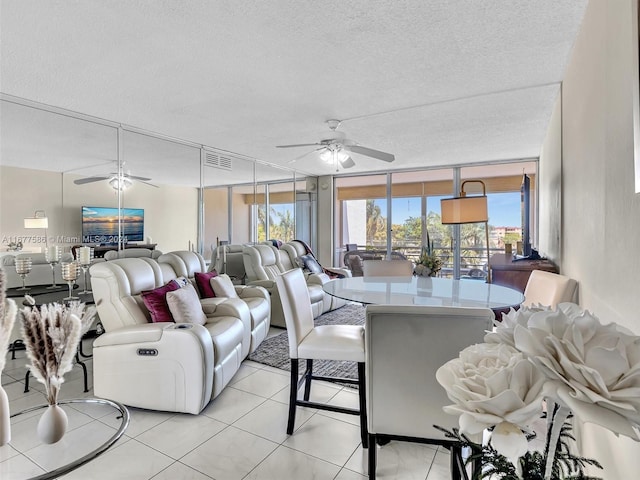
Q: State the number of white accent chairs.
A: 4